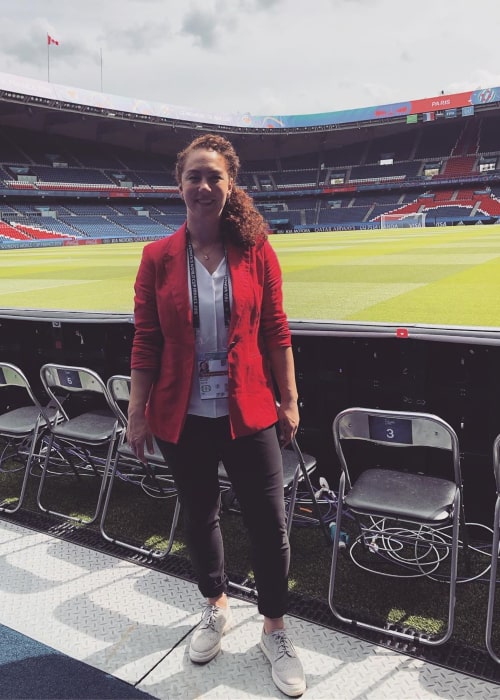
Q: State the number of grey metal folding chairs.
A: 6